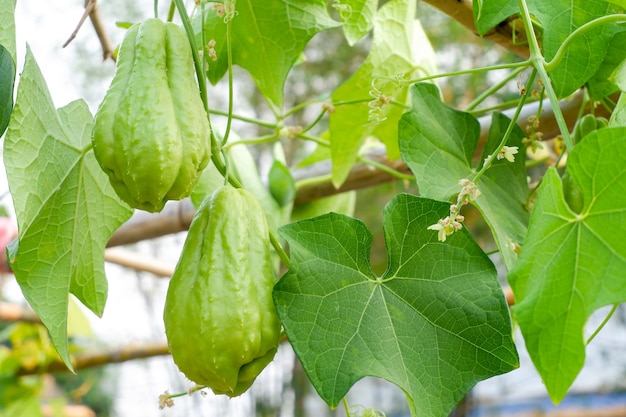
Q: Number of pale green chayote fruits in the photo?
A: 2